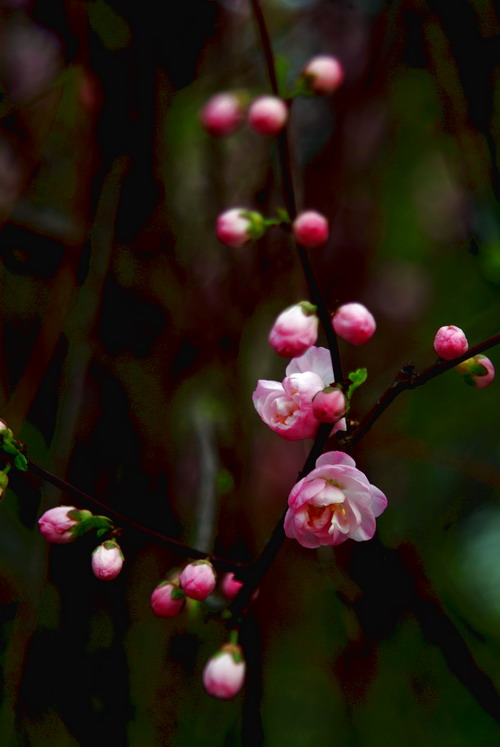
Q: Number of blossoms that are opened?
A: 2